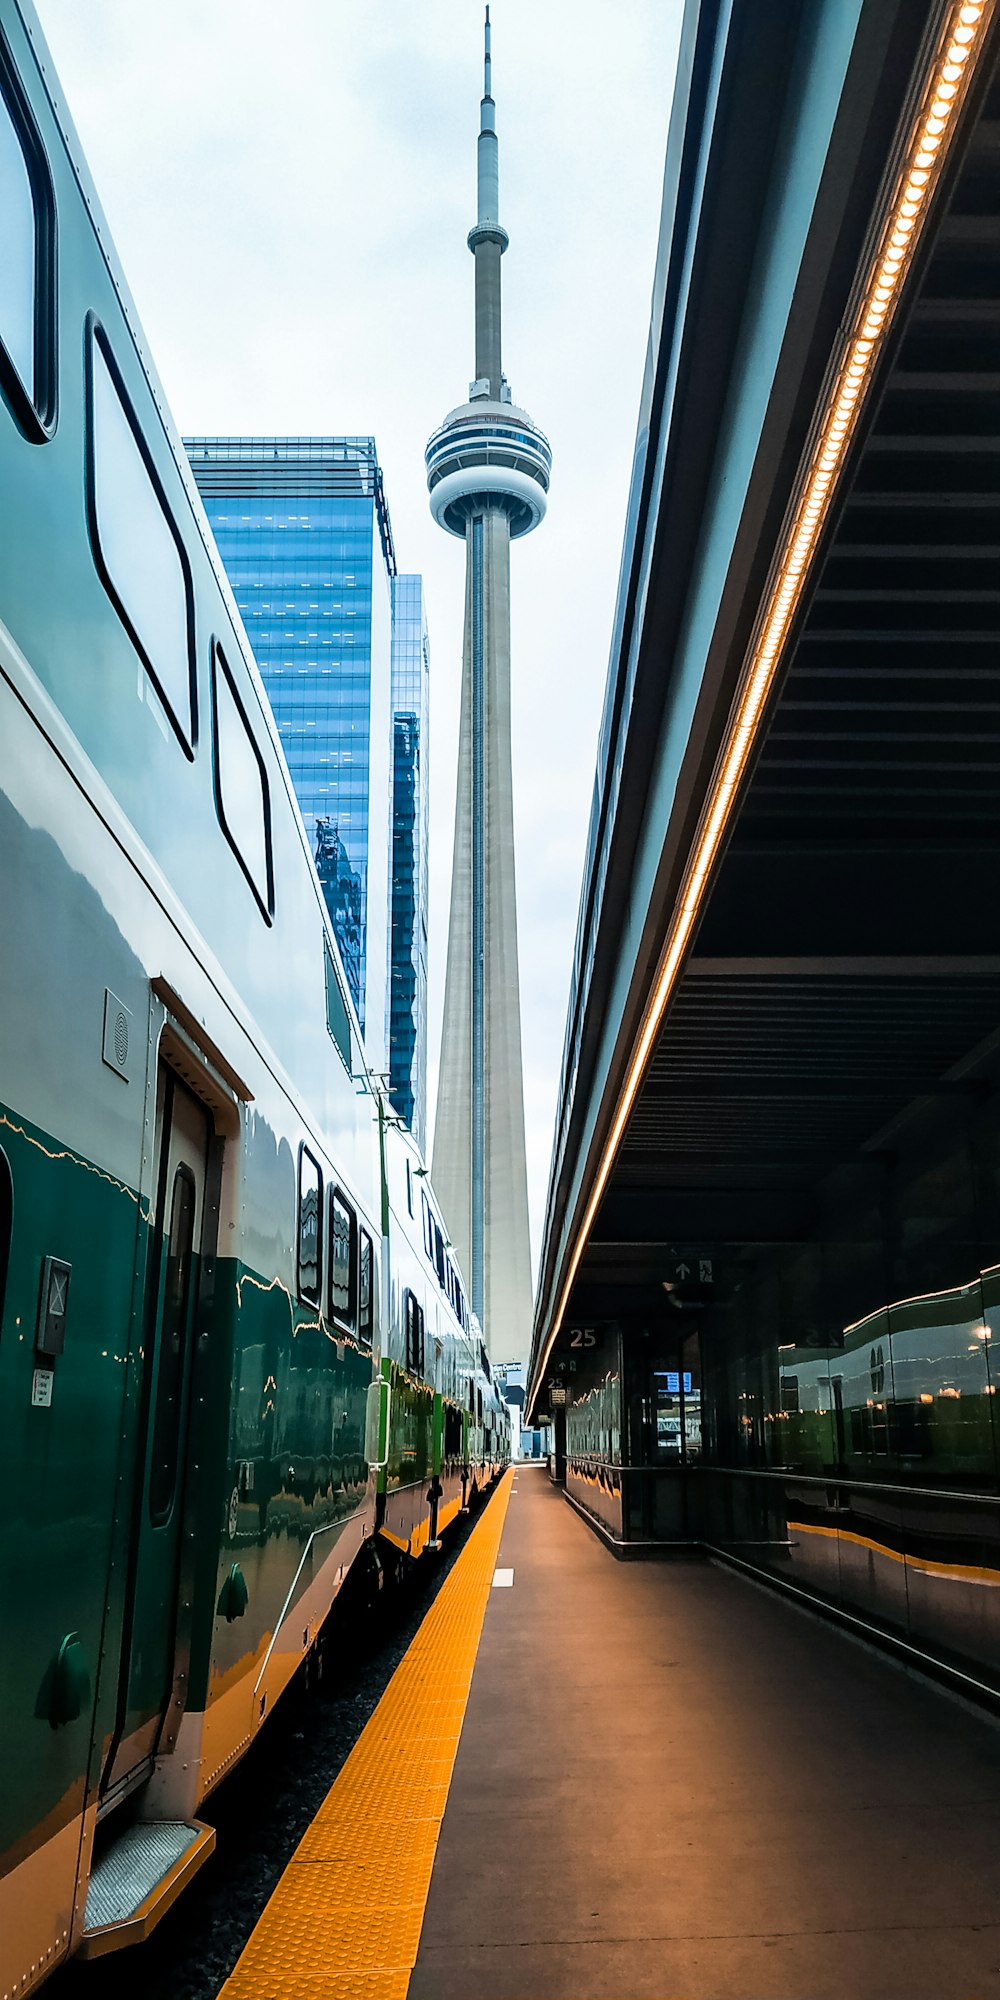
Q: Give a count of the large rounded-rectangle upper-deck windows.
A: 3